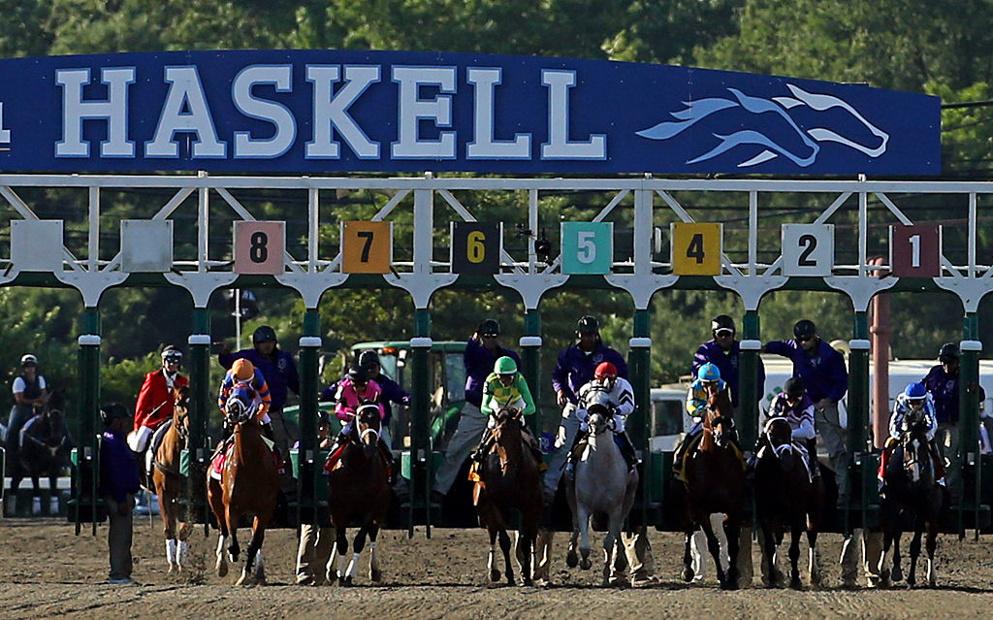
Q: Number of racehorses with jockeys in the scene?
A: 7